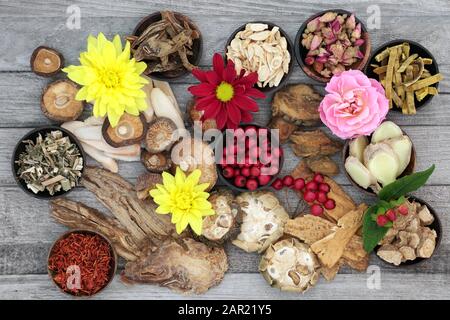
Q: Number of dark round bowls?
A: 9